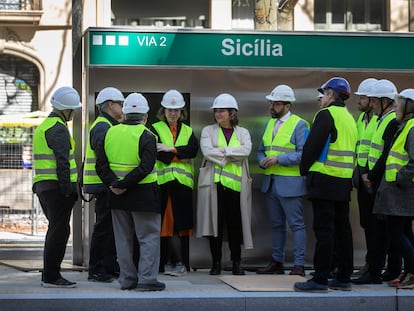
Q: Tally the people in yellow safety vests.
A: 10